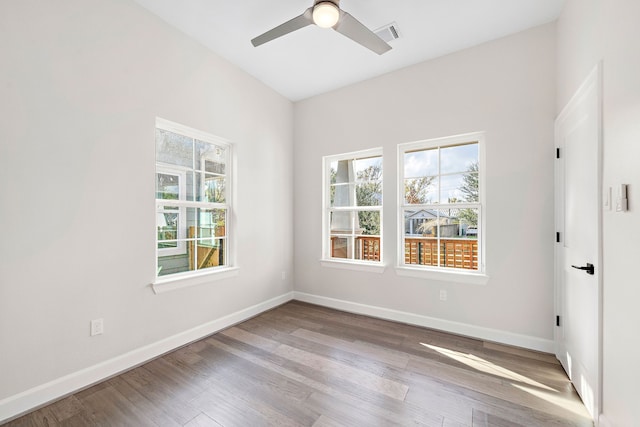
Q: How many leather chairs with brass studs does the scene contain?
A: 0